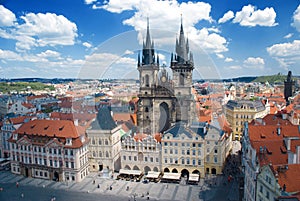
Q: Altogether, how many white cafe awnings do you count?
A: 4